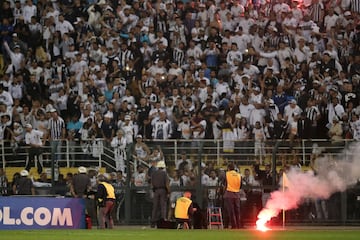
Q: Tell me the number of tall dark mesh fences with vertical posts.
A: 1